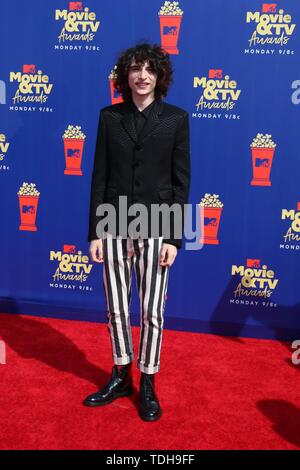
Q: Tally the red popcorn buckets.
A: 6